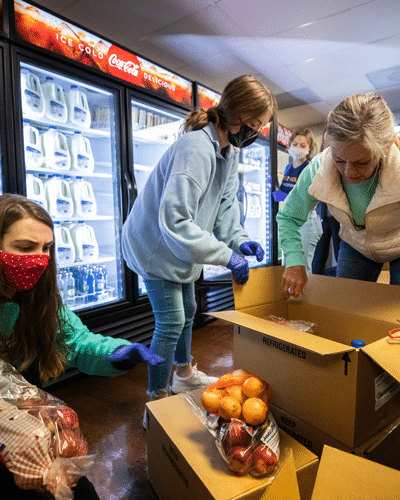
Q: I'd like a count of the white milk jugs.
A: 11